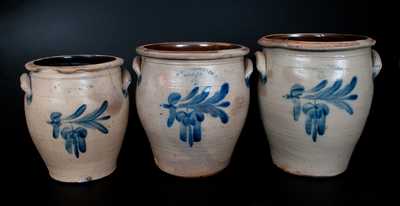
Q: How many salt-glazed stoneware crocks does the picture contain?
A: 3